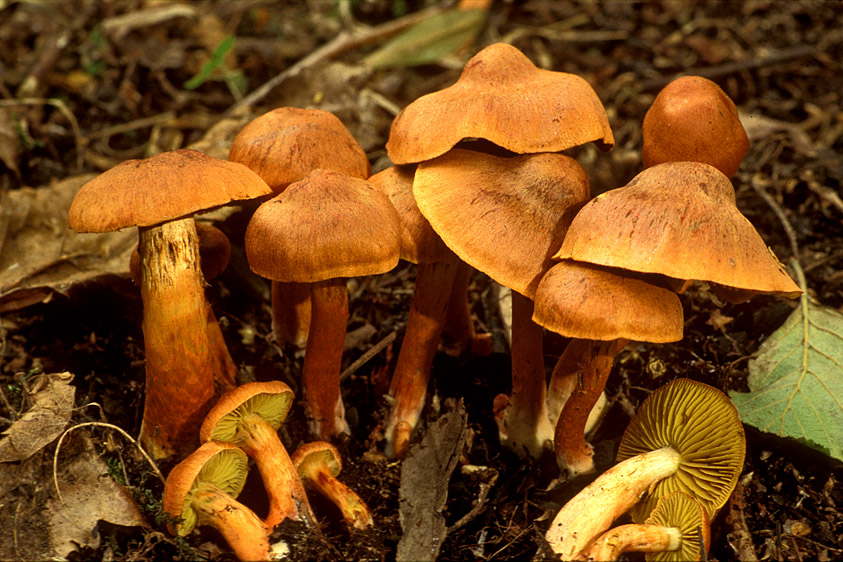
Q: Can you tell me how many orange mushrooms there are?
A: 15